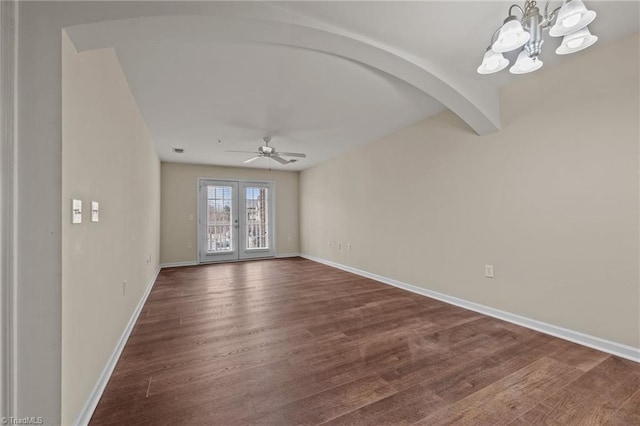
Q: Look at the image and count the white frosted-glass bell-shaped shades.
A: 5